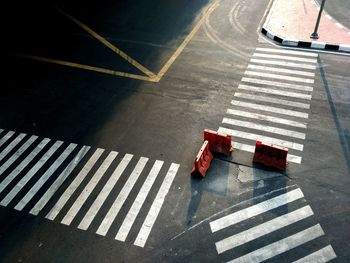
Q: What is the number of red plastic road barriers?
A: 3